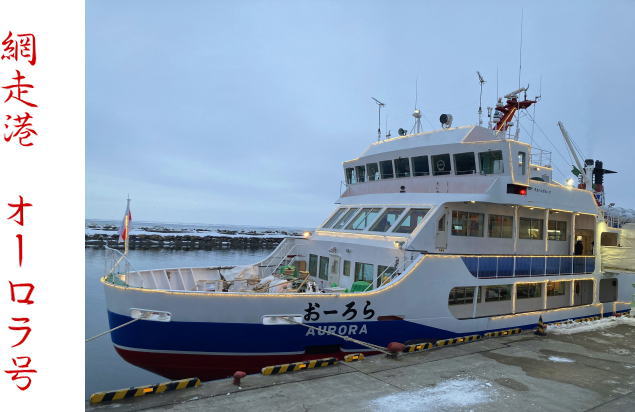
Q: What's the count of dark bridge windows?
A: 9